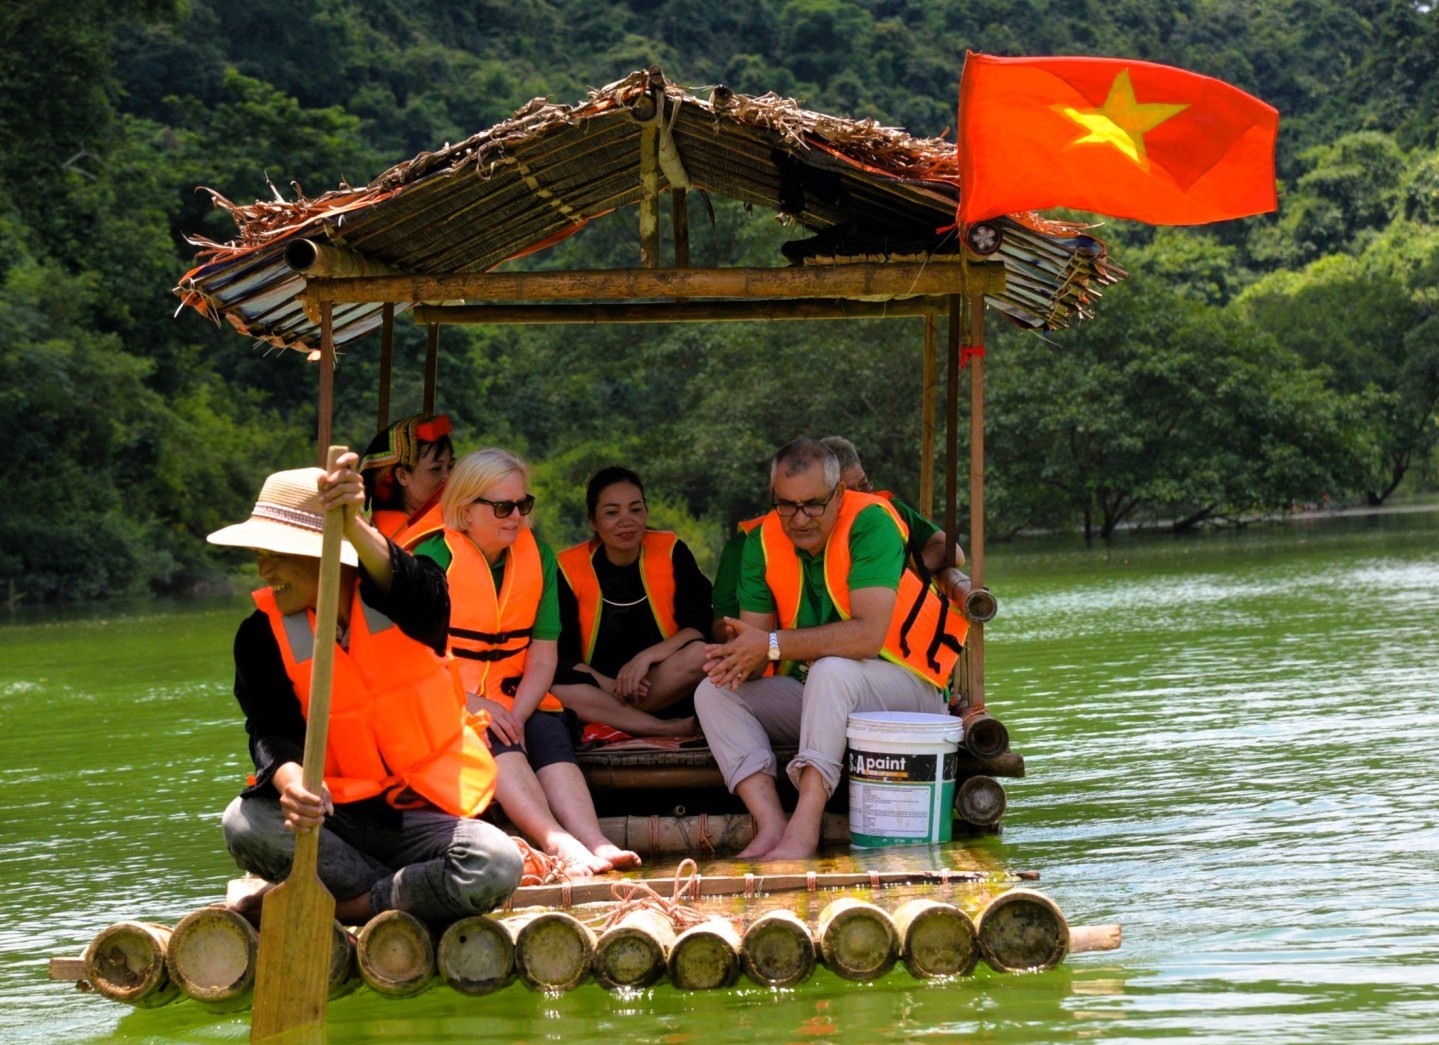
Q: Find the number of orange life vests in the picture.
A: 6